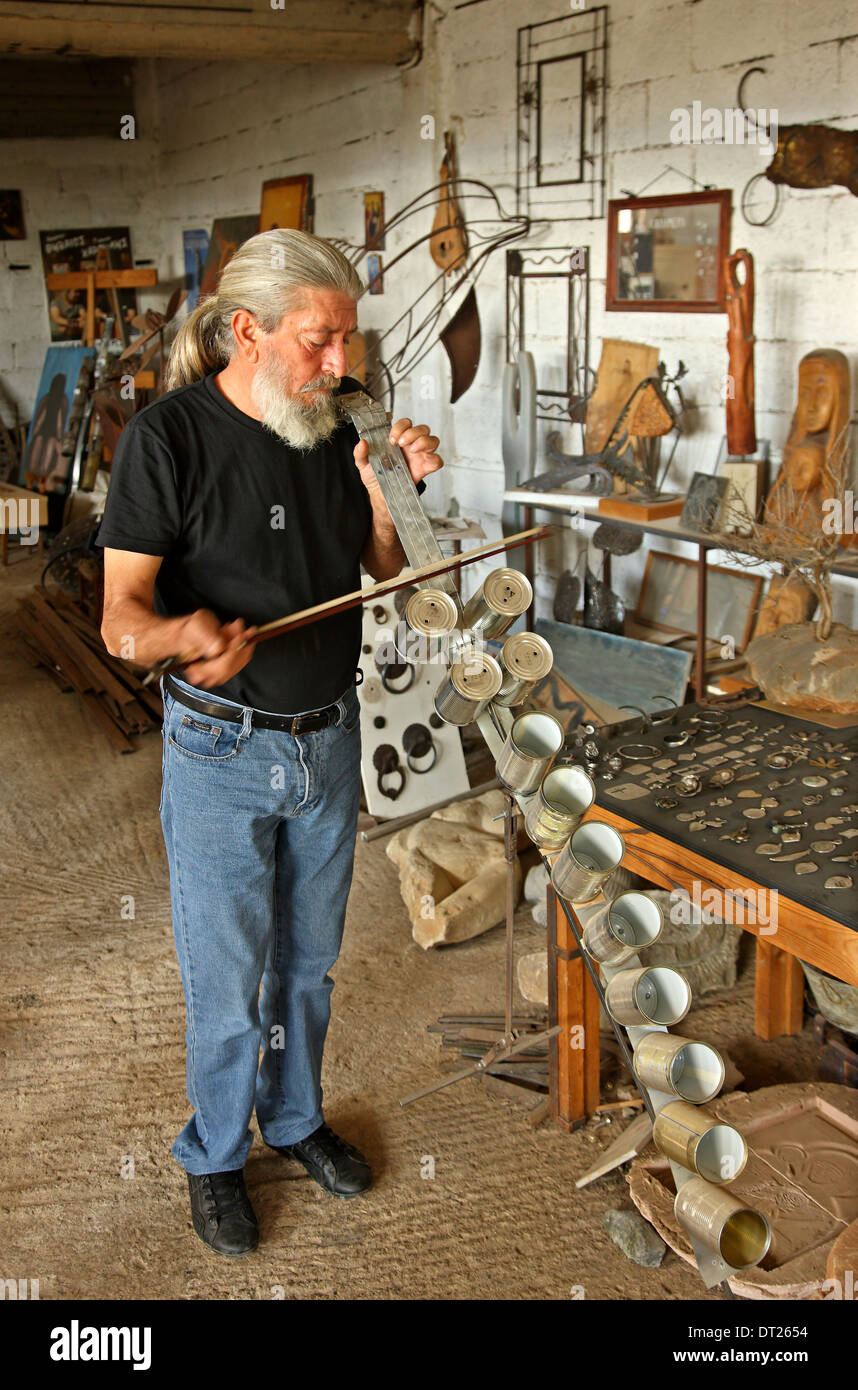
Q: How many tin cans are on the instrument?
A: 12